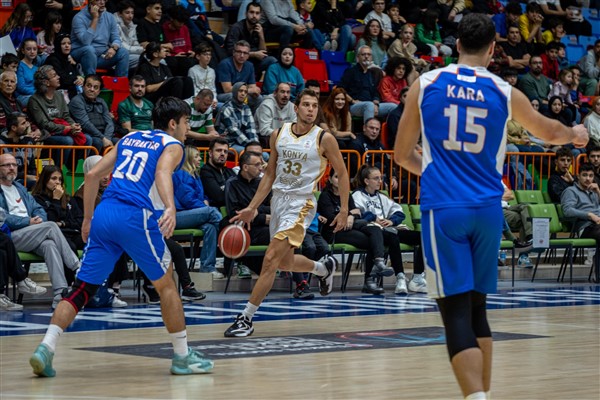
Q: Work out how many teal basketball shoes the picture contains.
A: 2